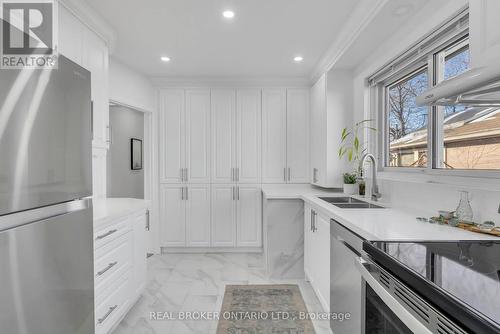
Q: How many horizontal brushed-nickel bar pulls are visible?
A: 3